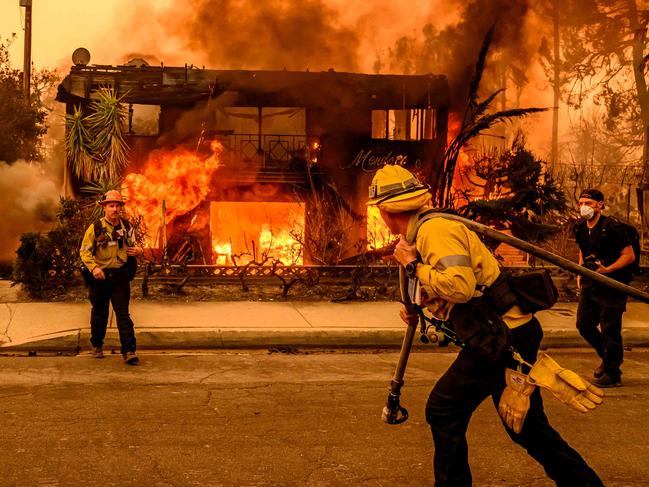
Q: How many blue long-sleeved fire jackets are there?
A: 0